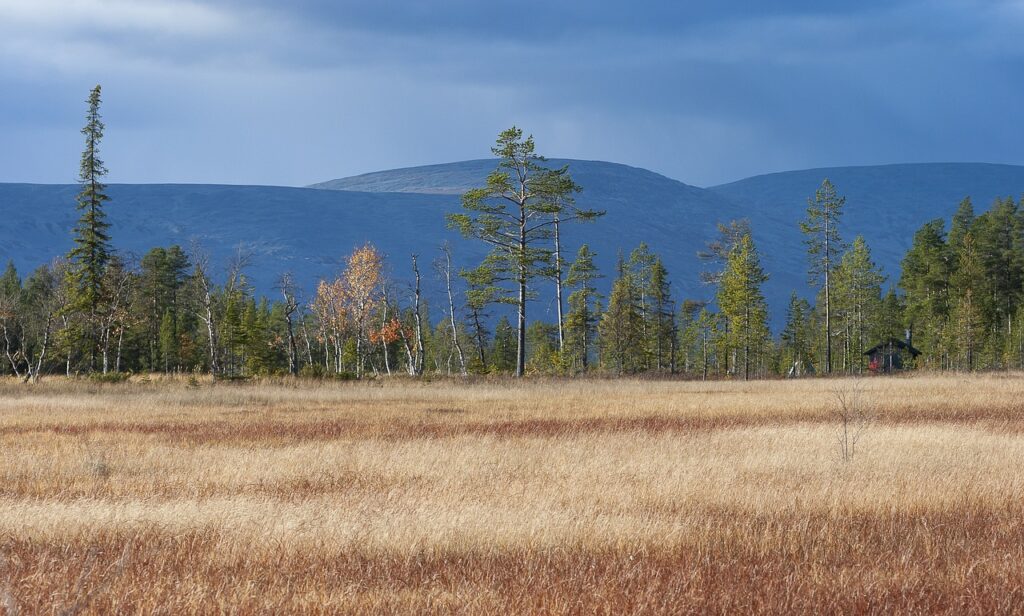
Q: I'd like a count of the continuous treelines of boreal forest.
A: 1